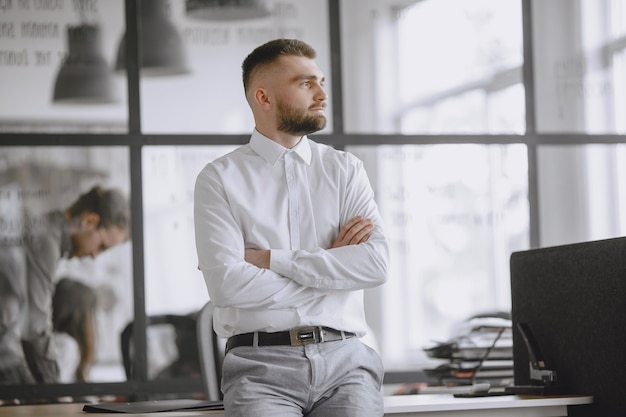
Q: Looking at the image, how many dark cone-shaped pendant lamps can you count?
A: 3